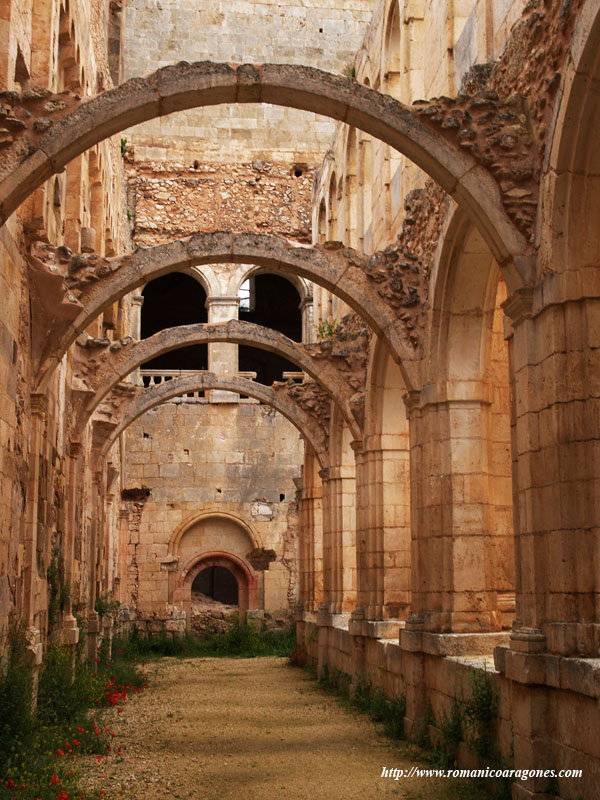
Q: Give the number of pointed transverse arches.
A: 4